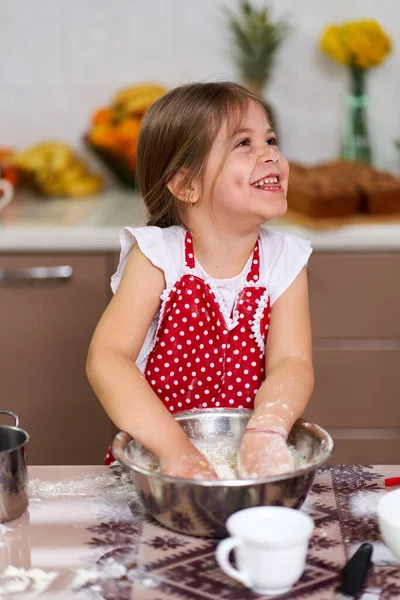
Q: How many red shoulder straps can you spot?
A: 2